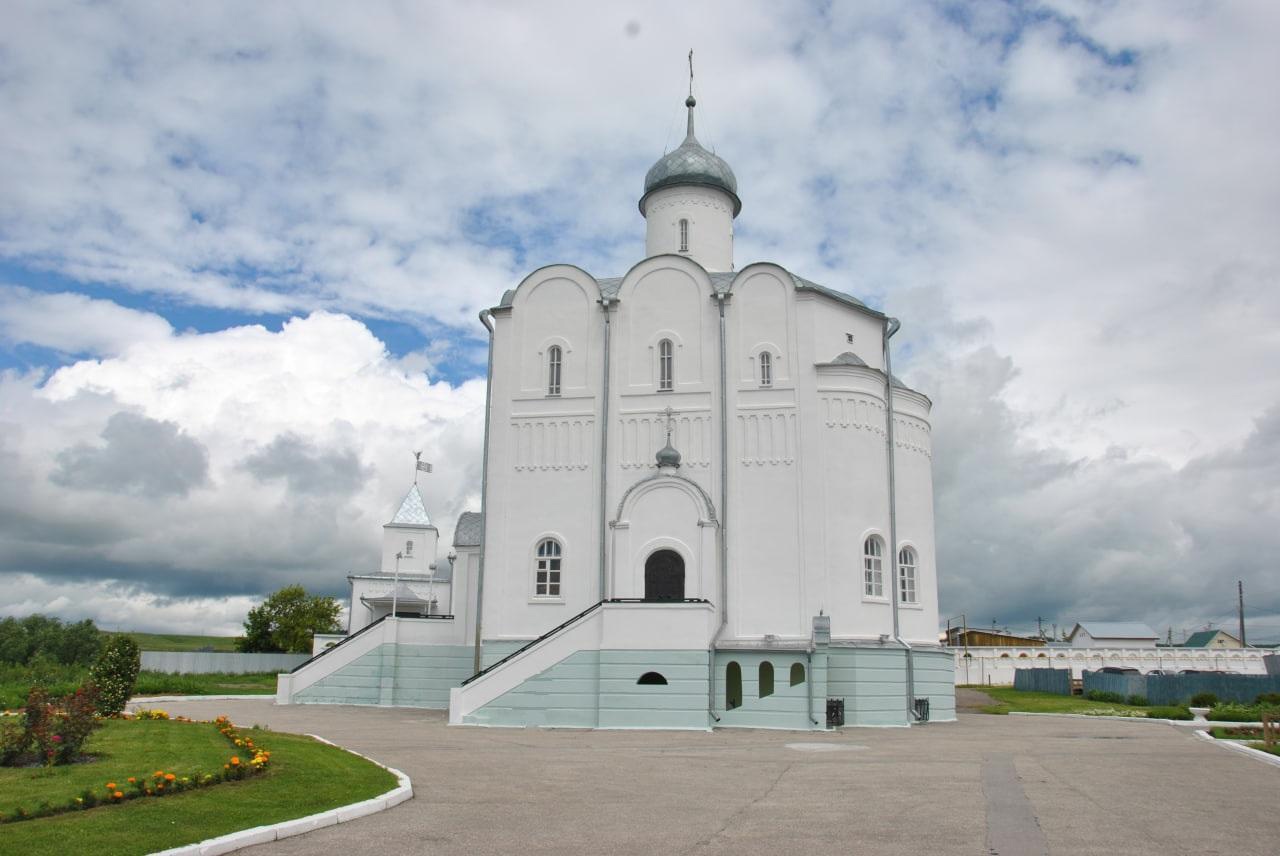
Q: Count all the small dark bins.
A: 2